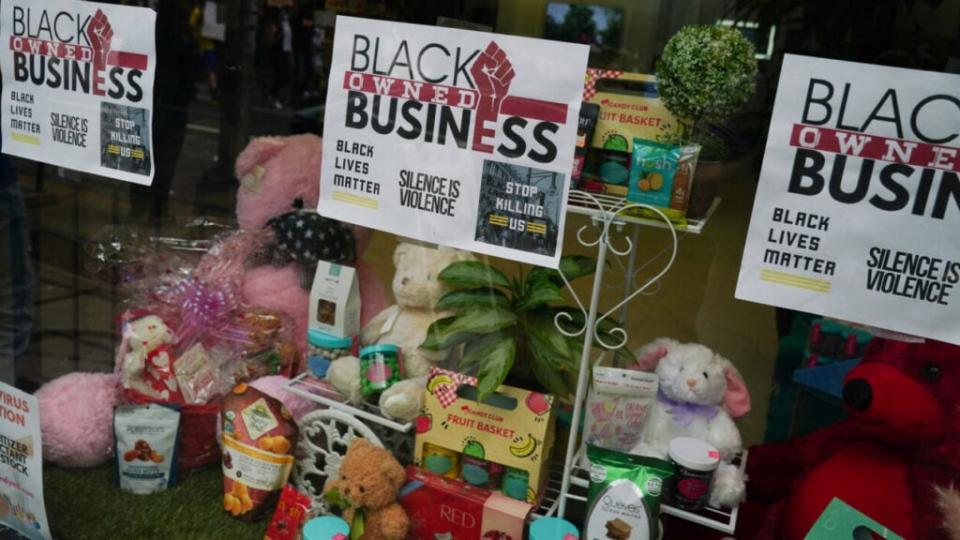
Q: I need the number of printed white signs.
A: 4